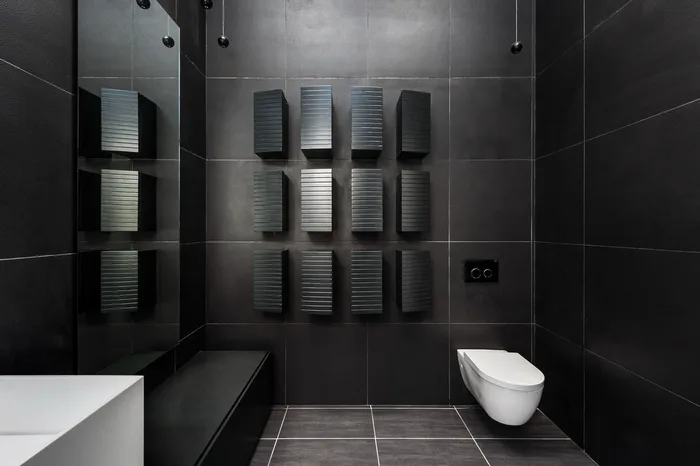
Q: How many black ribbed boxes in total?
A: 12